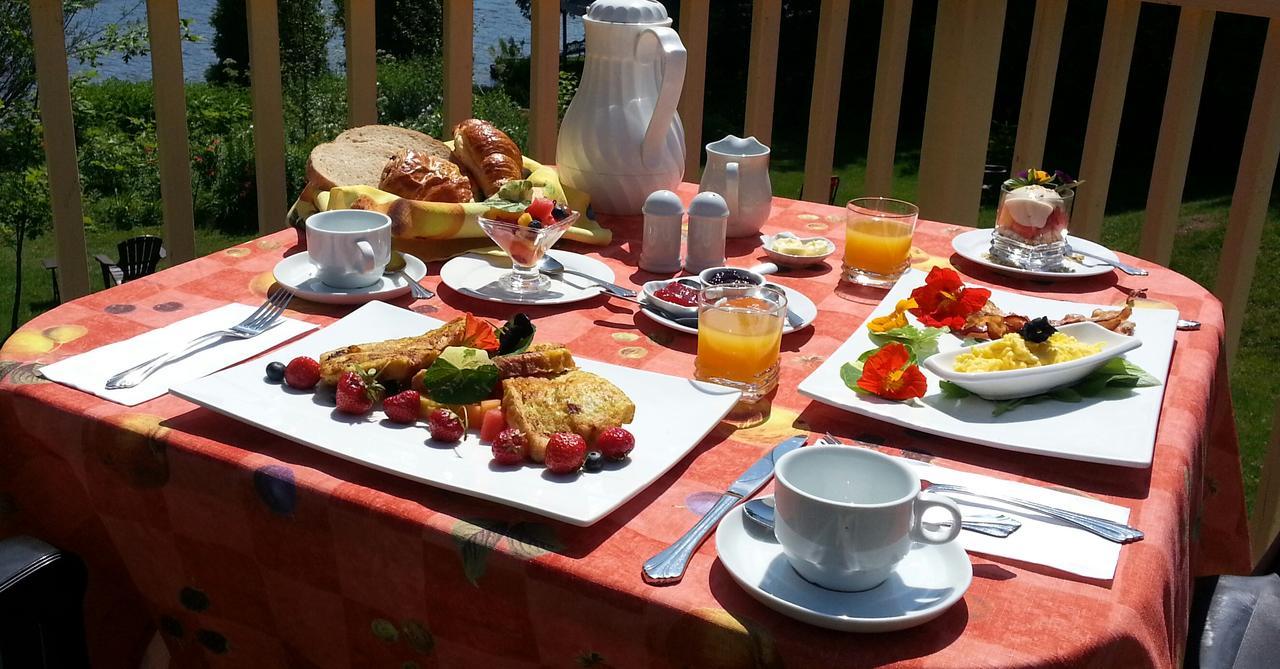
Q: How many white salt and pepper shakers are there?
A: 2